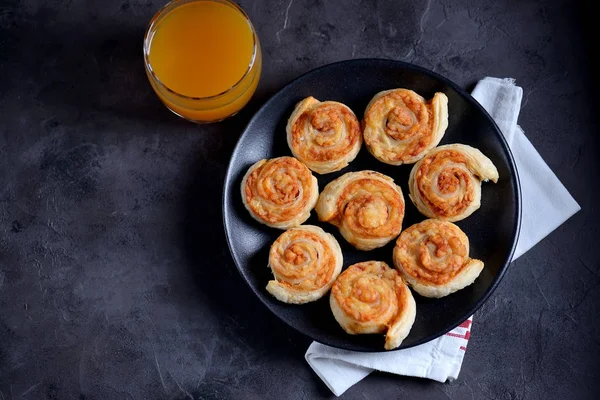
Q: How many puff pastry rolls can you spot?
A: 8